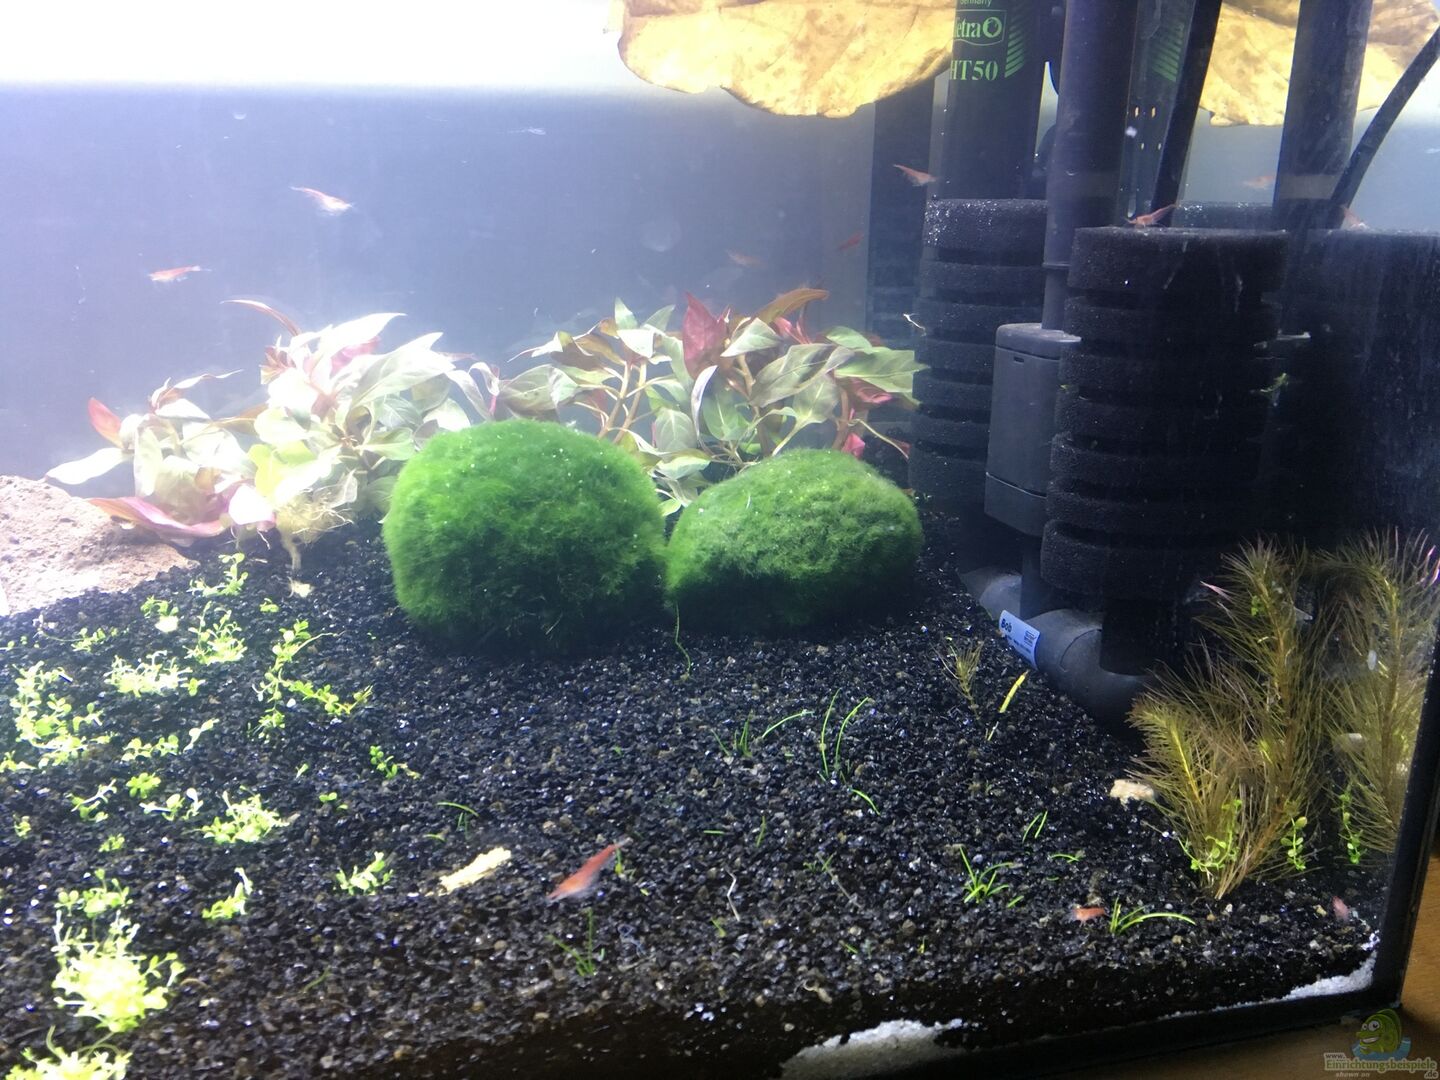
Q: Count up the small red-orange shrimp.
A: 11